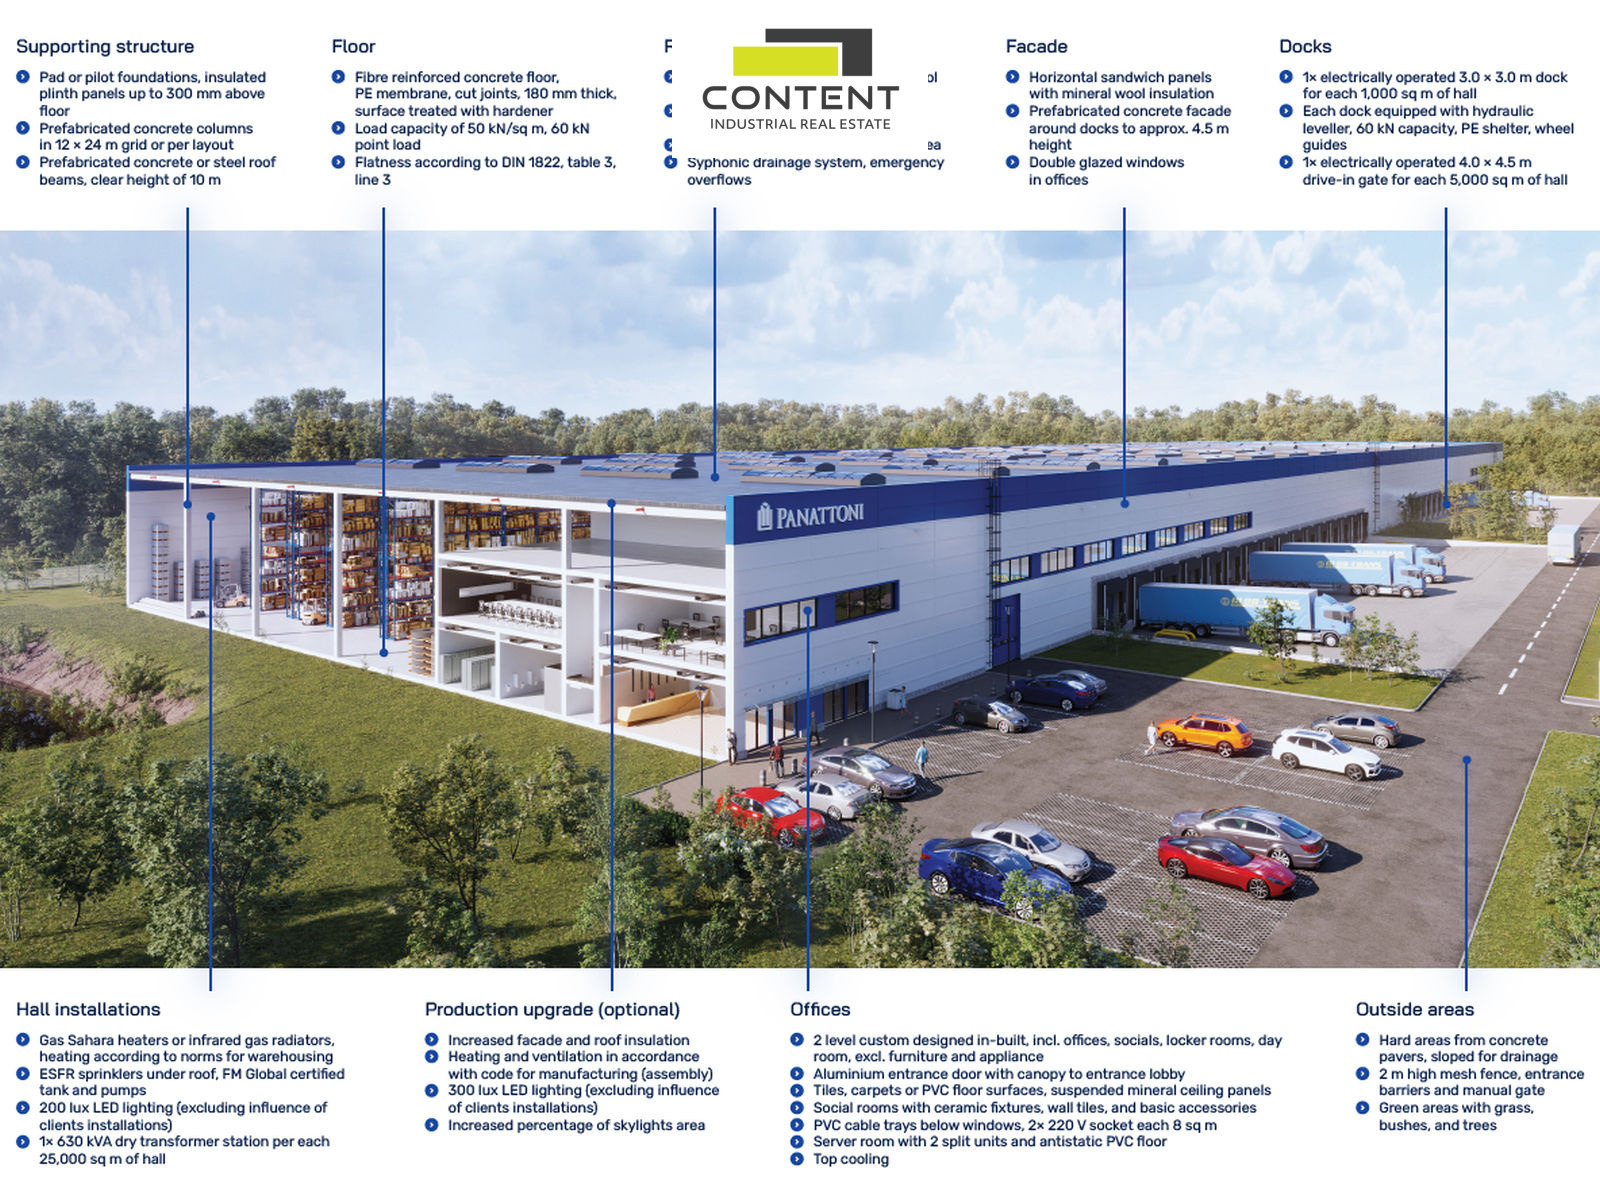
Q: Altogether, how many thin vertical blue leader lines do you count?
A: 9